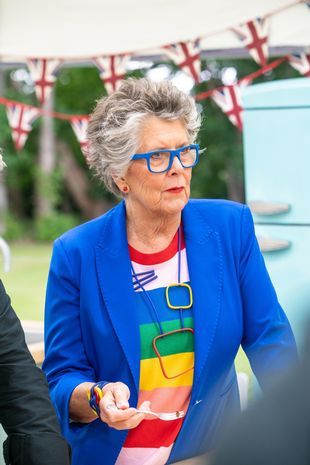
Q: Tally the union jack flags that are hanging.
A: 8